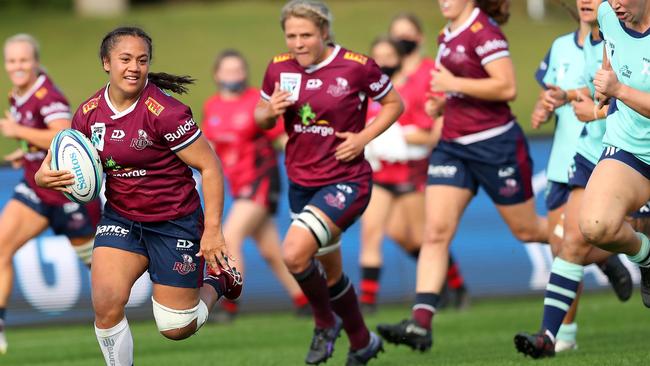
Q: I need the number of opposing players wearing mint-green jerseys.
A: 3